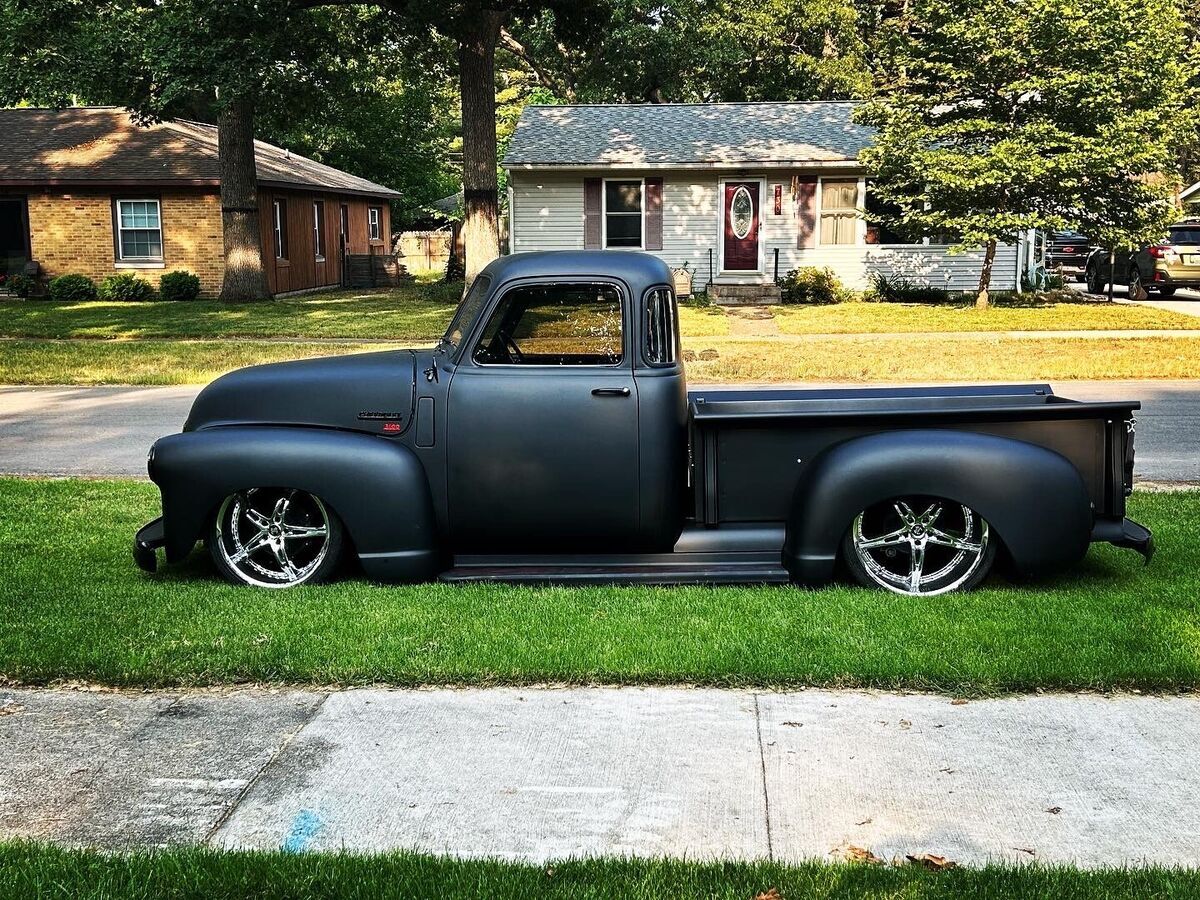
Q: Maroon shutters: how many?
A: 3